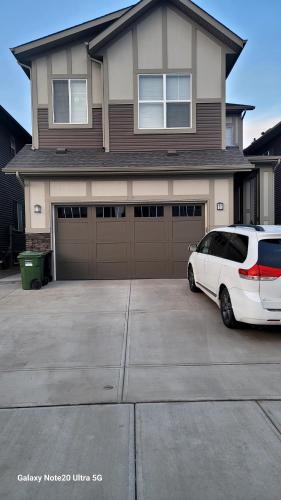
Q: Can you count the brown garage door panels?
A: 12